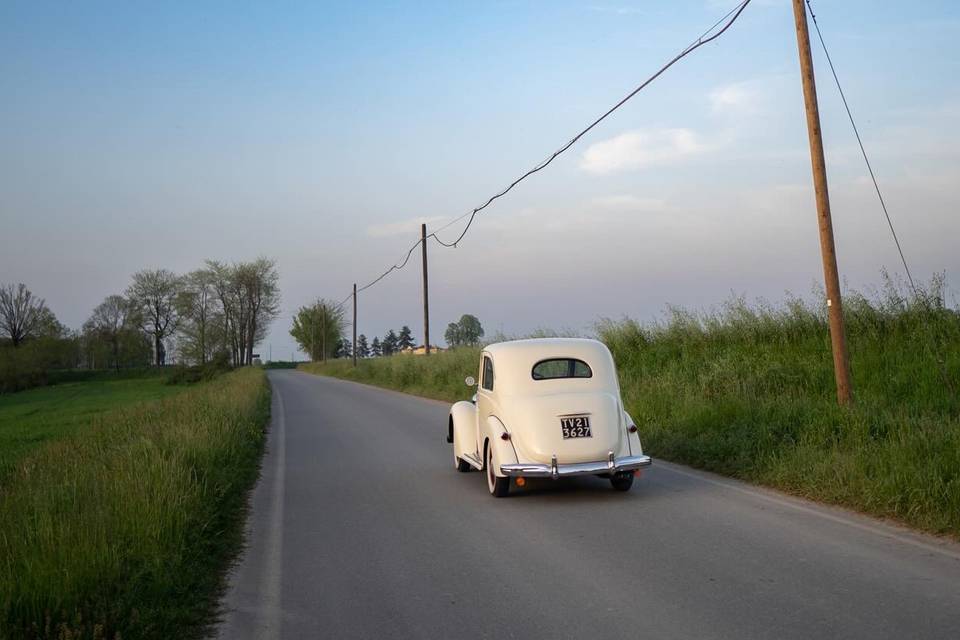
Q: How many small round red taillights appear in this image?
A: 2